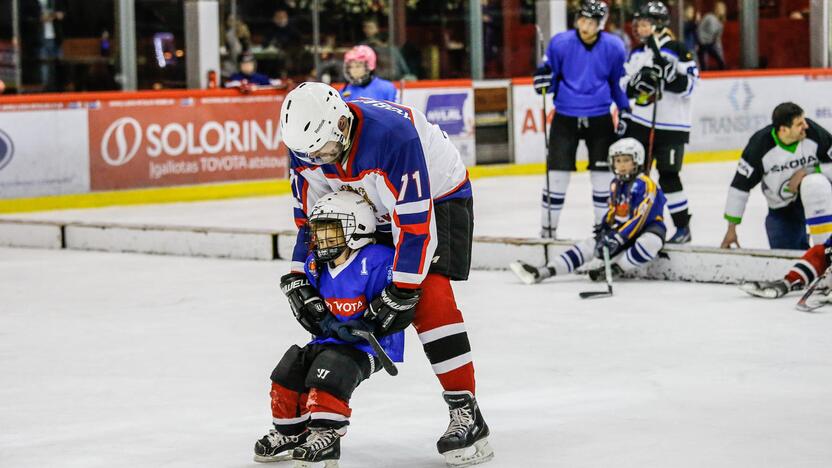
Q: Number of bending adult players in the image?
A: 1